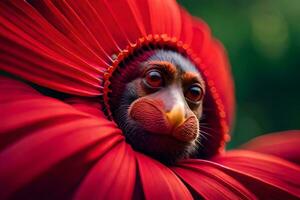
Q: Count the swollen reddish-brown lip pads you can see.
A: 2